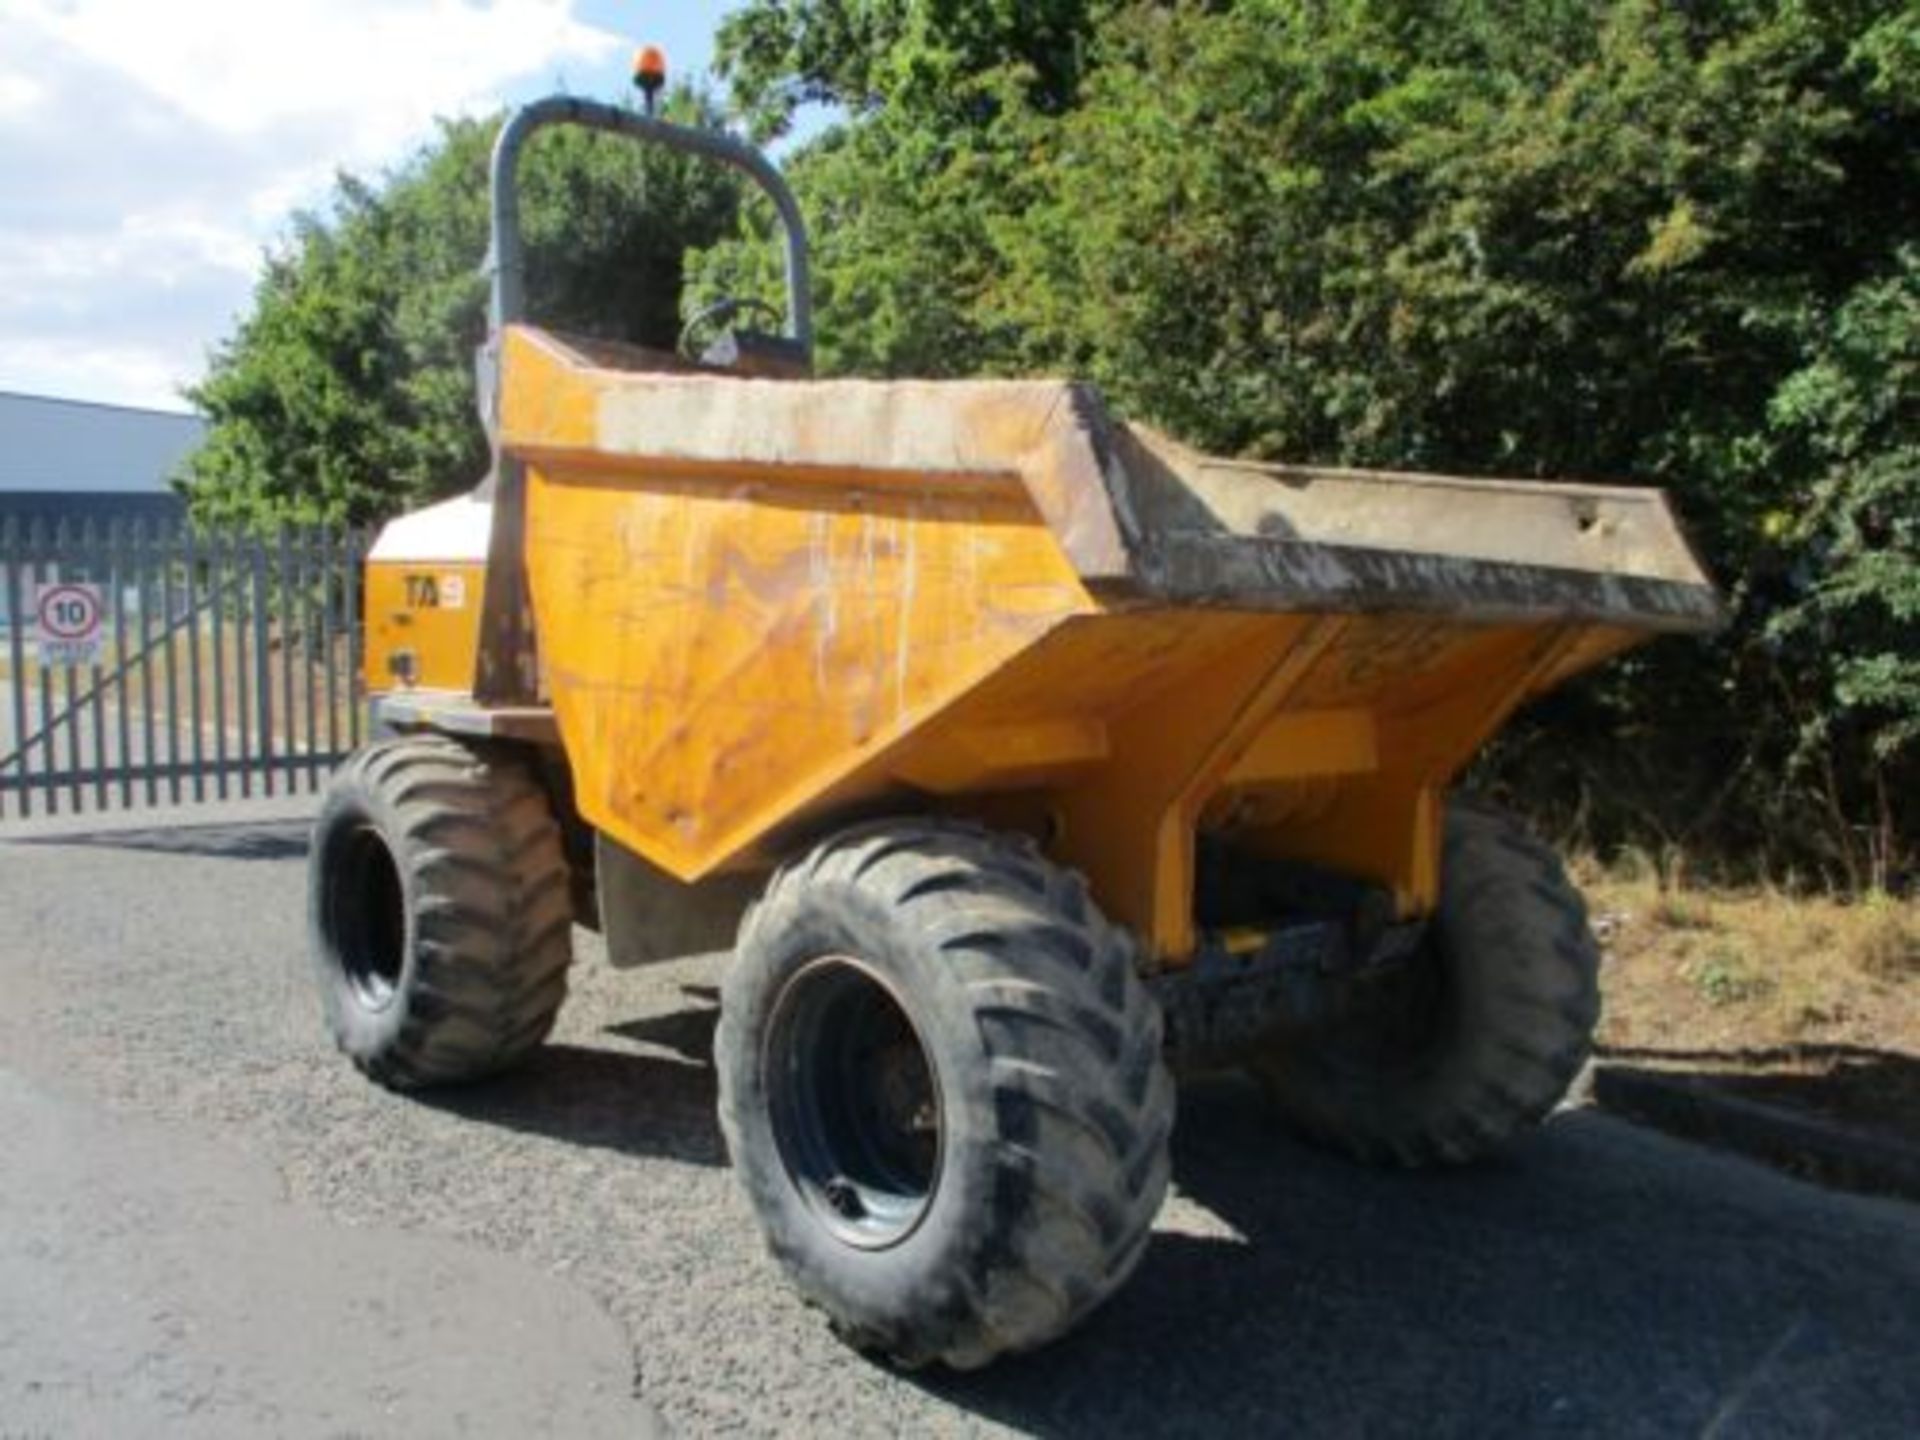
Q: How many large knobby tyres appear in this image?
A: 3